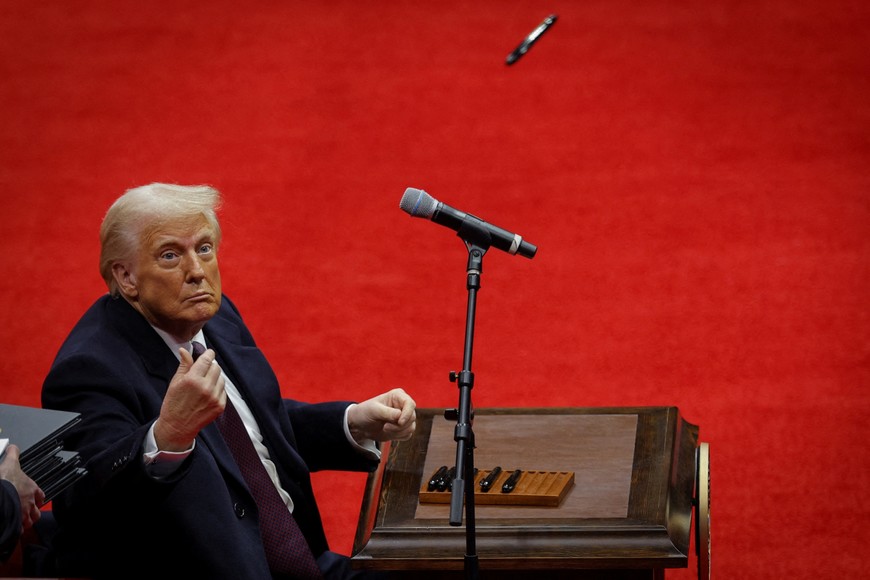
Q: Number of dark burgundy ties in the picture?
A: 1